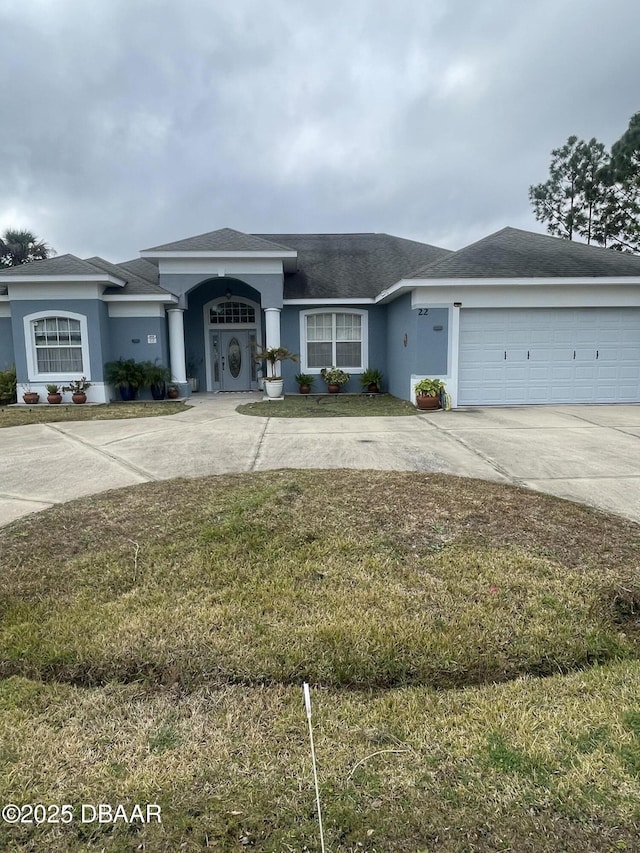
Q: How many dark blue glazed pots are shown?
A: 2